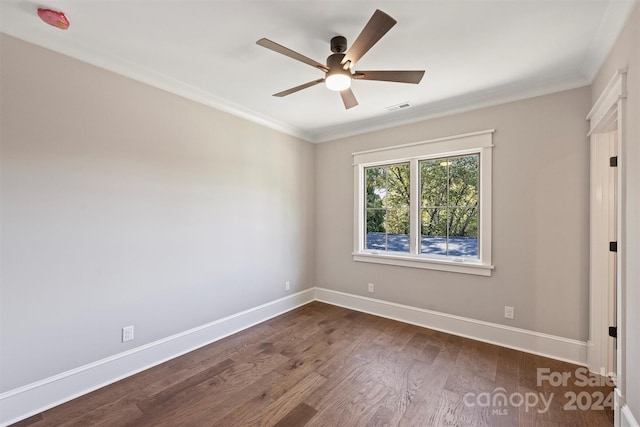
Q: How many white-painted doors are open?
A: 1